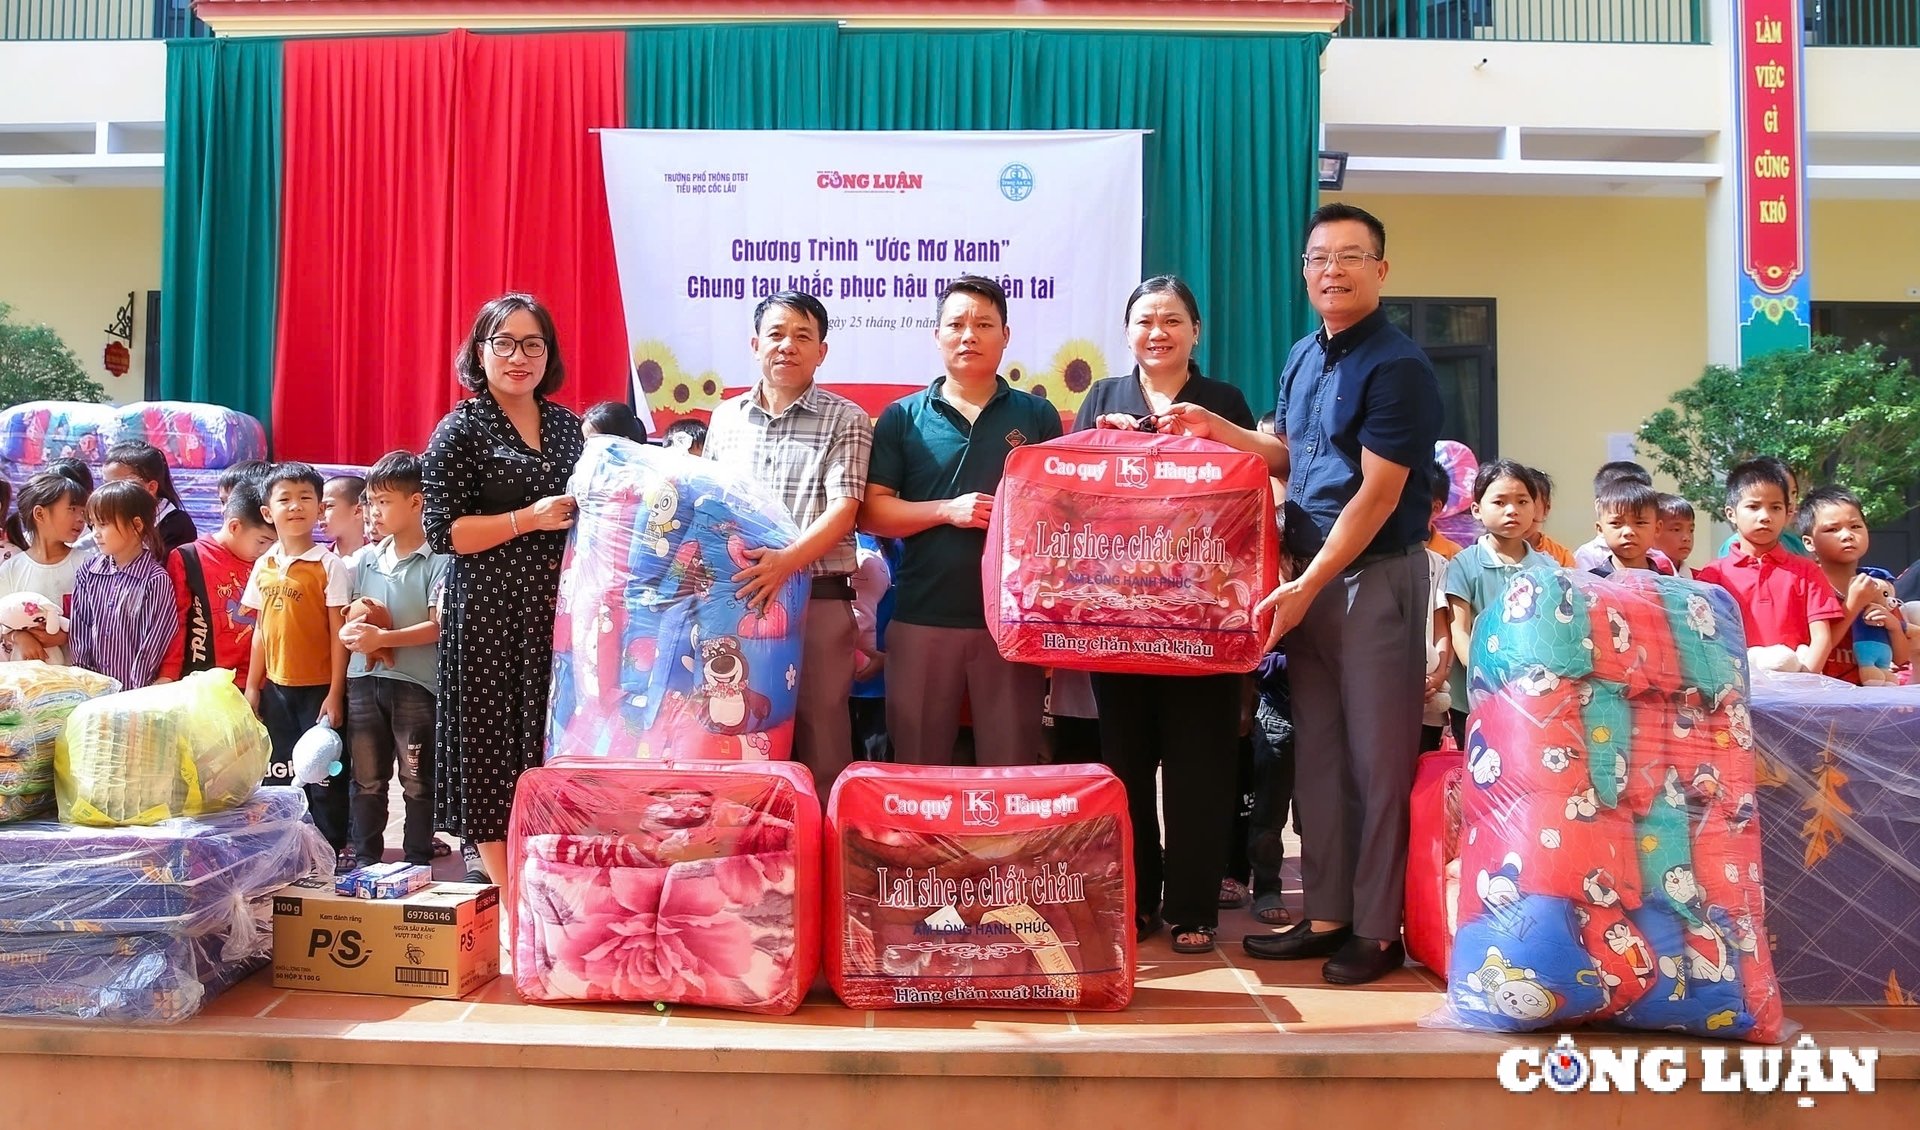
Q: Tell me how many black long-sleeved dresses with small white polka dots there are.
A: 1